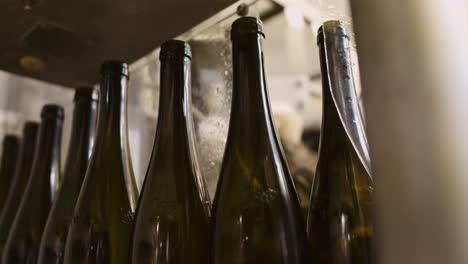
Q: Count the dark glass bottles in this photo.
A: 8